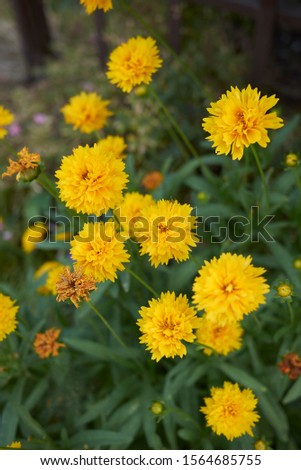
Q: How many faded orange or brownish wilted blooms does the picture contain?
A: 5